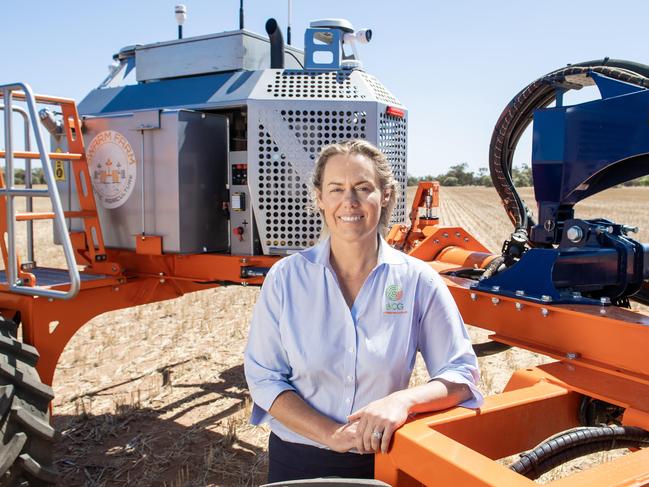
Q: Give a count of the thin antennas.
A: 2